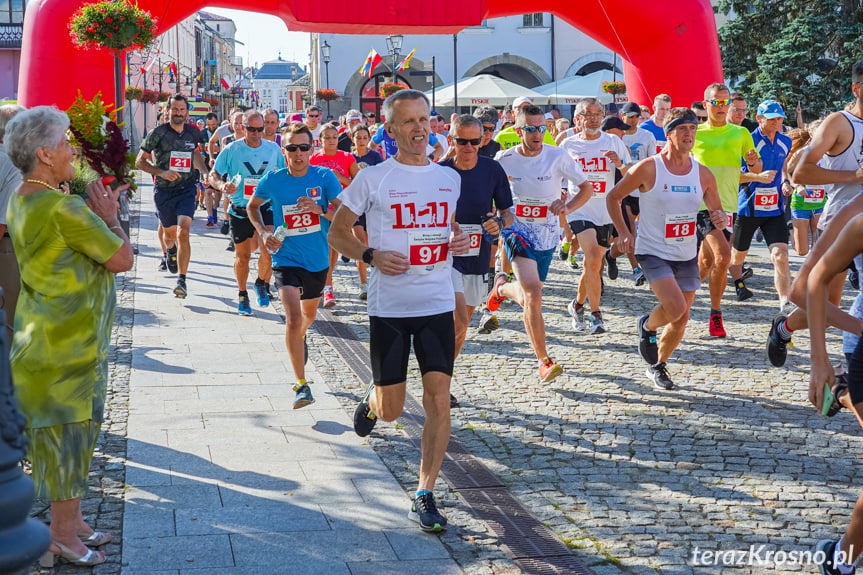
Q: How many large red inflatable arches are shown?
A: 1